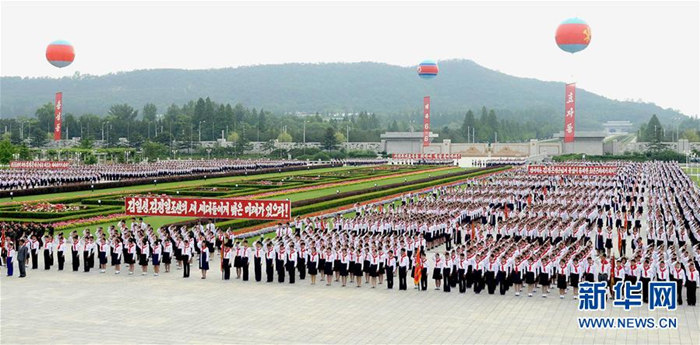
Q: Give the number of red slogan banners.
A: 7